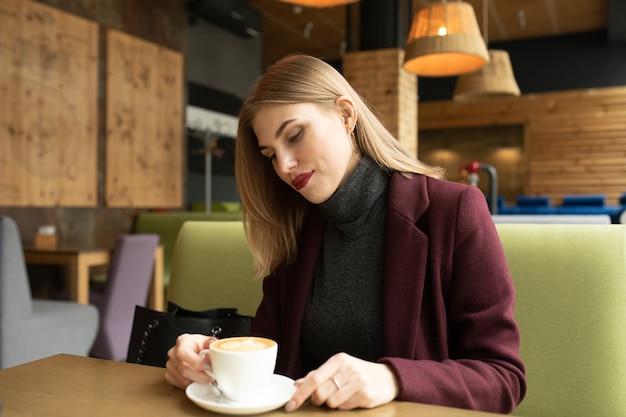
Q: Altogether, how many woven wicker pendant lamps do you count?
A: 3